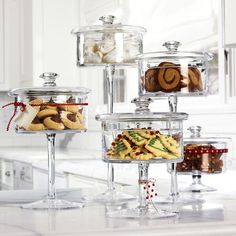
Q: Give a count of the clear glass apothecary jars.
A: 5